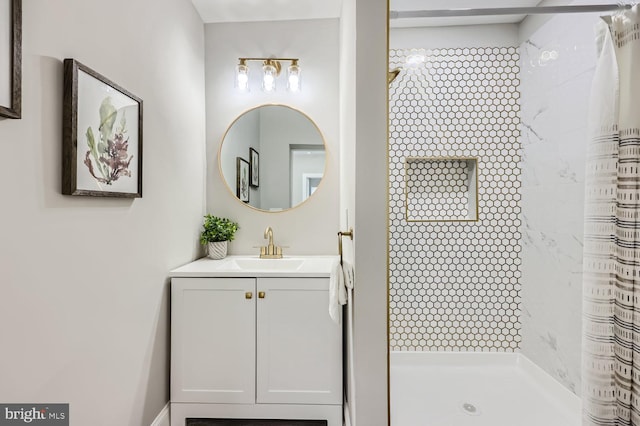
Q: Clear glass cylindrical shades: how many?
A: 3